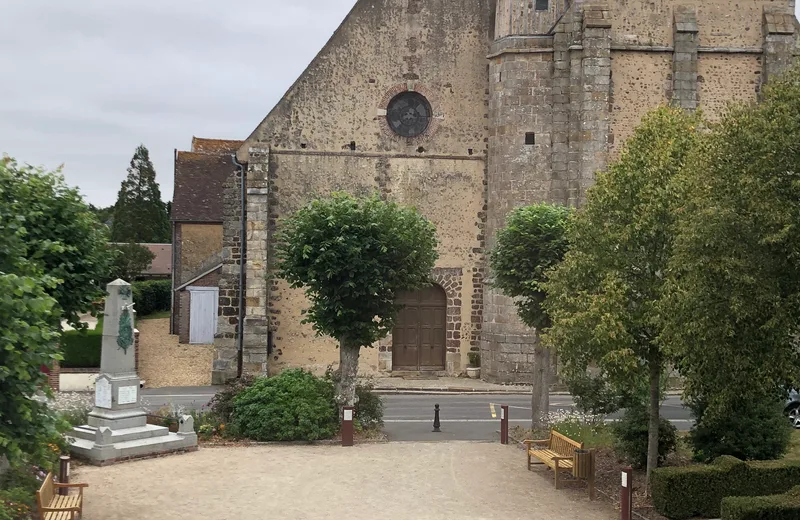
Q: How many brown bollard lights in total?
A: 4